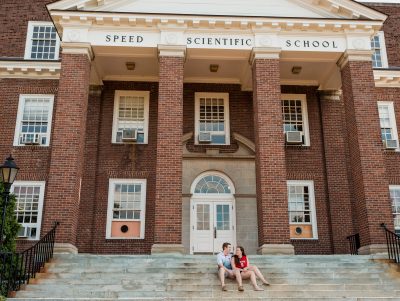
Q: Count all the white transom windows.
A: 1